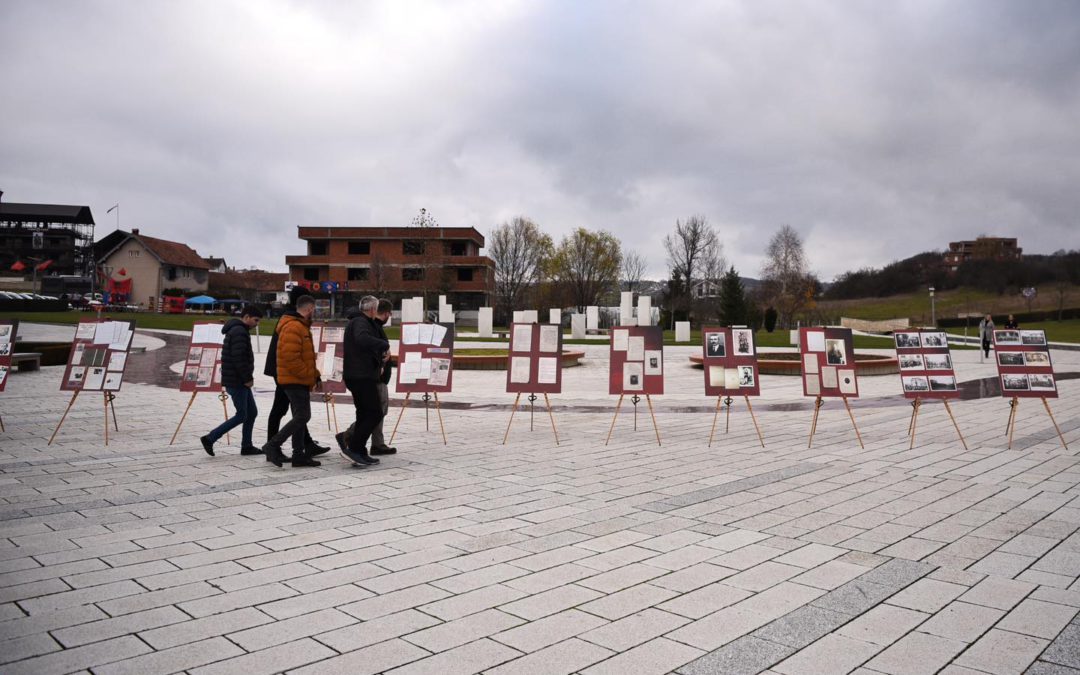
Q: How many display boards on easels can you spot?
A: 11